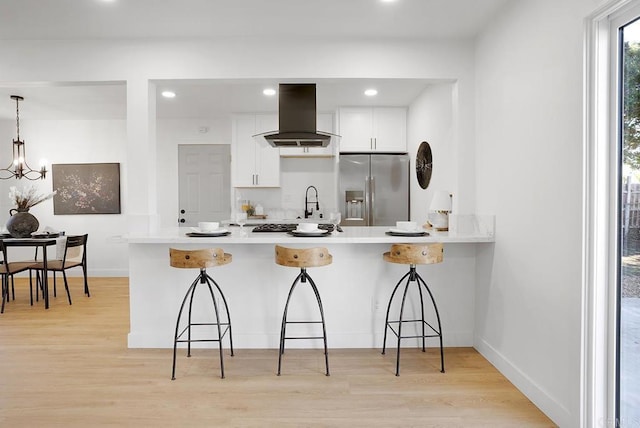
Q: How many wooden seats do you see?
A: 3